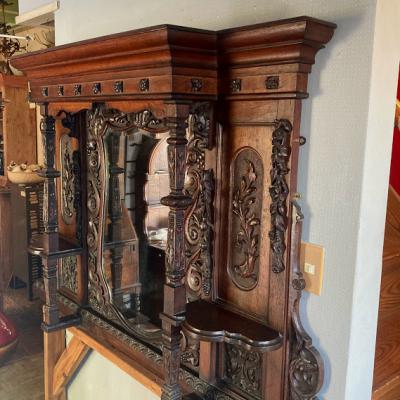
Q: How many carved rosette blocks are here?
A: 9